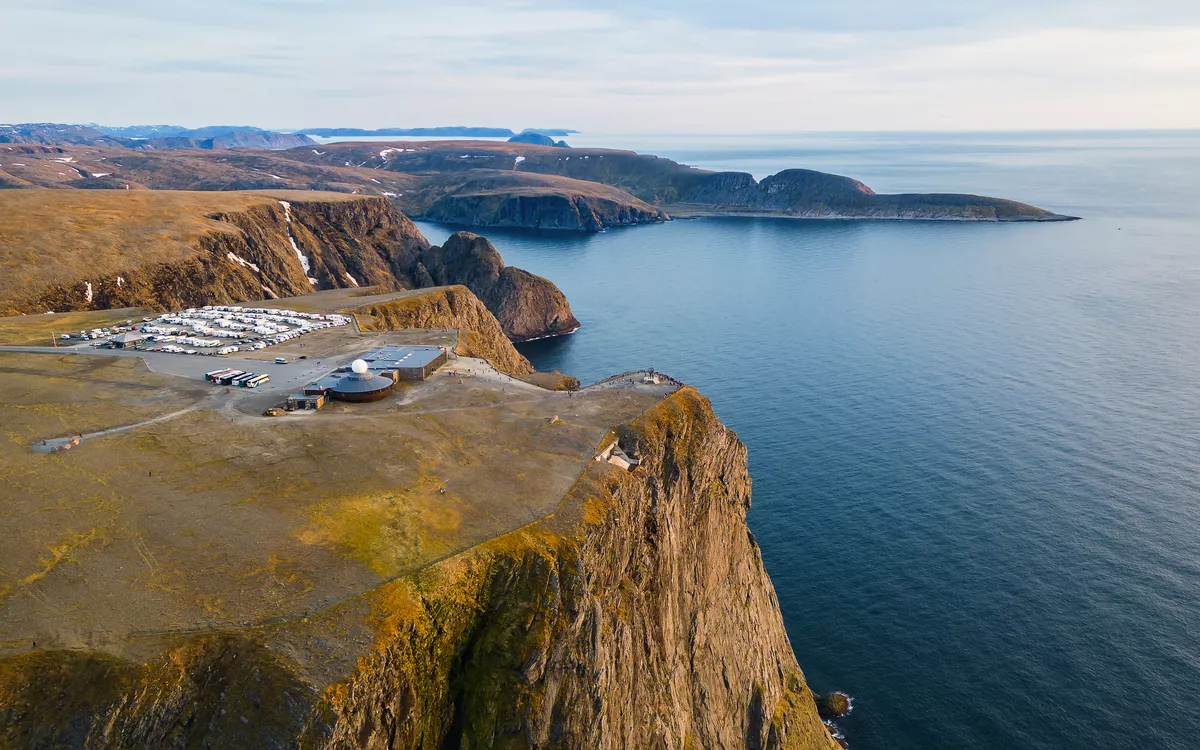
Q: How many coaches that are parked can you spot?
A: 7